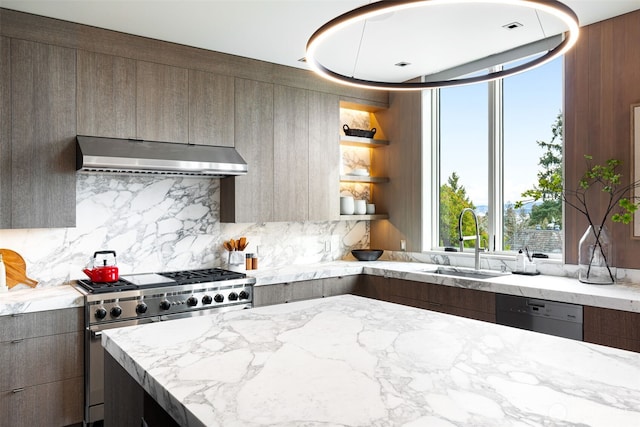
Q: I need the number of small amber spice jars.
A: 2